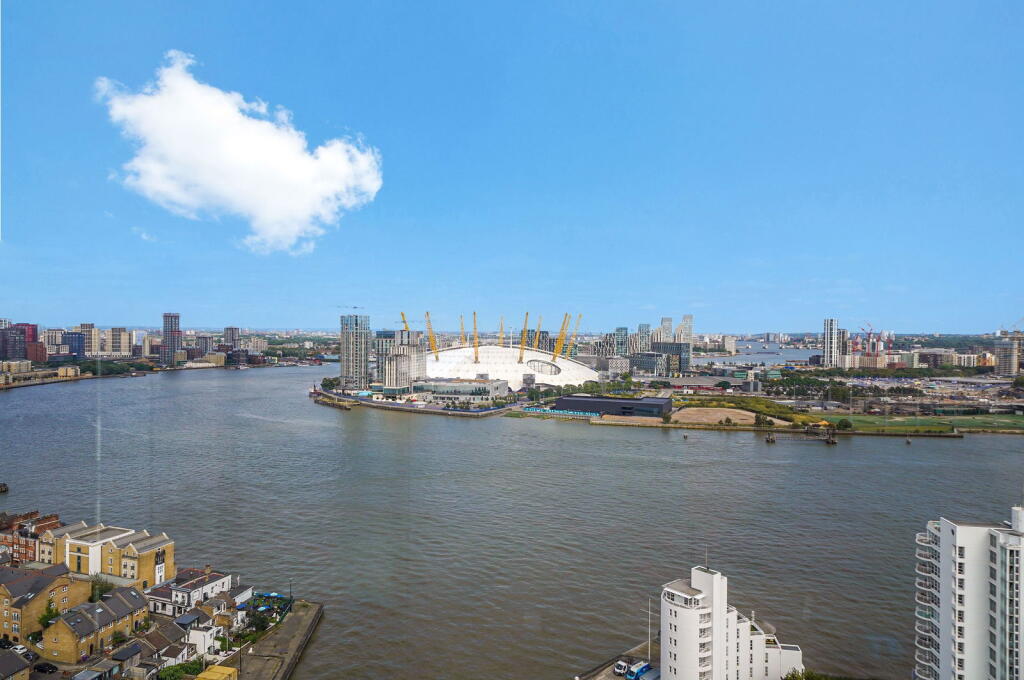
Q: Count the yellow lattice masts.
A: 10